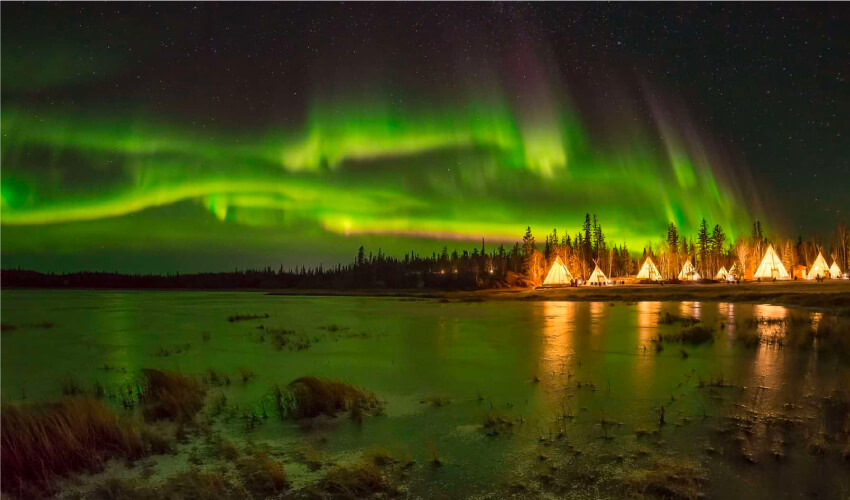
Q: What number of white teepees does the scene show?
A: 9